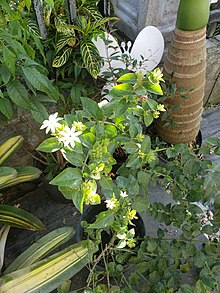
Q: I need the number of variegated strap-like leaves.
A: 6